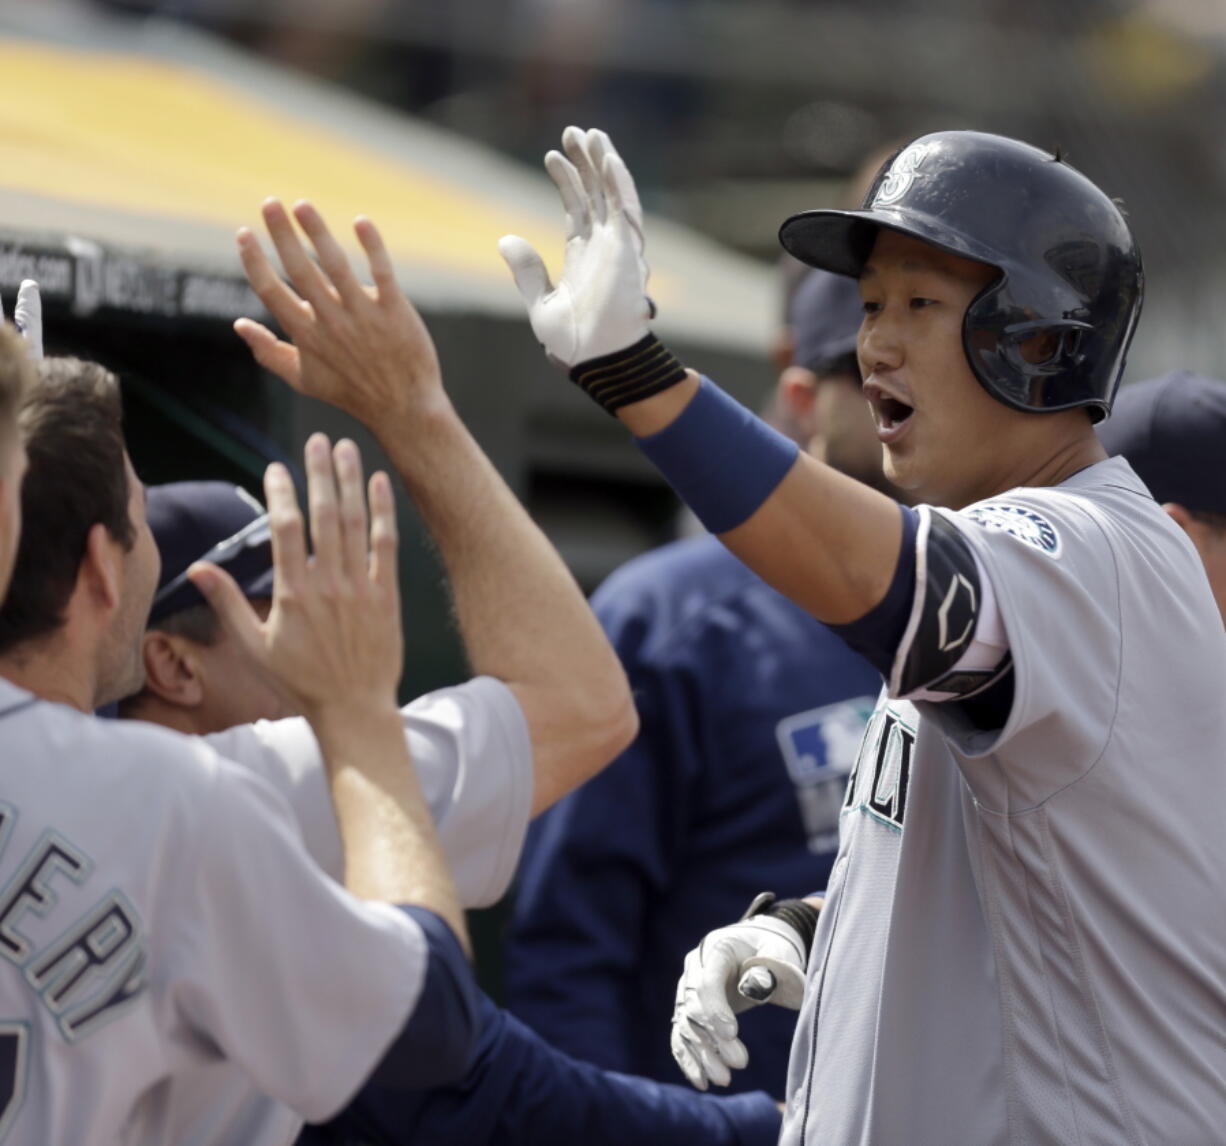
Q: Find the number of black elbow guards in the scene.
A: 1